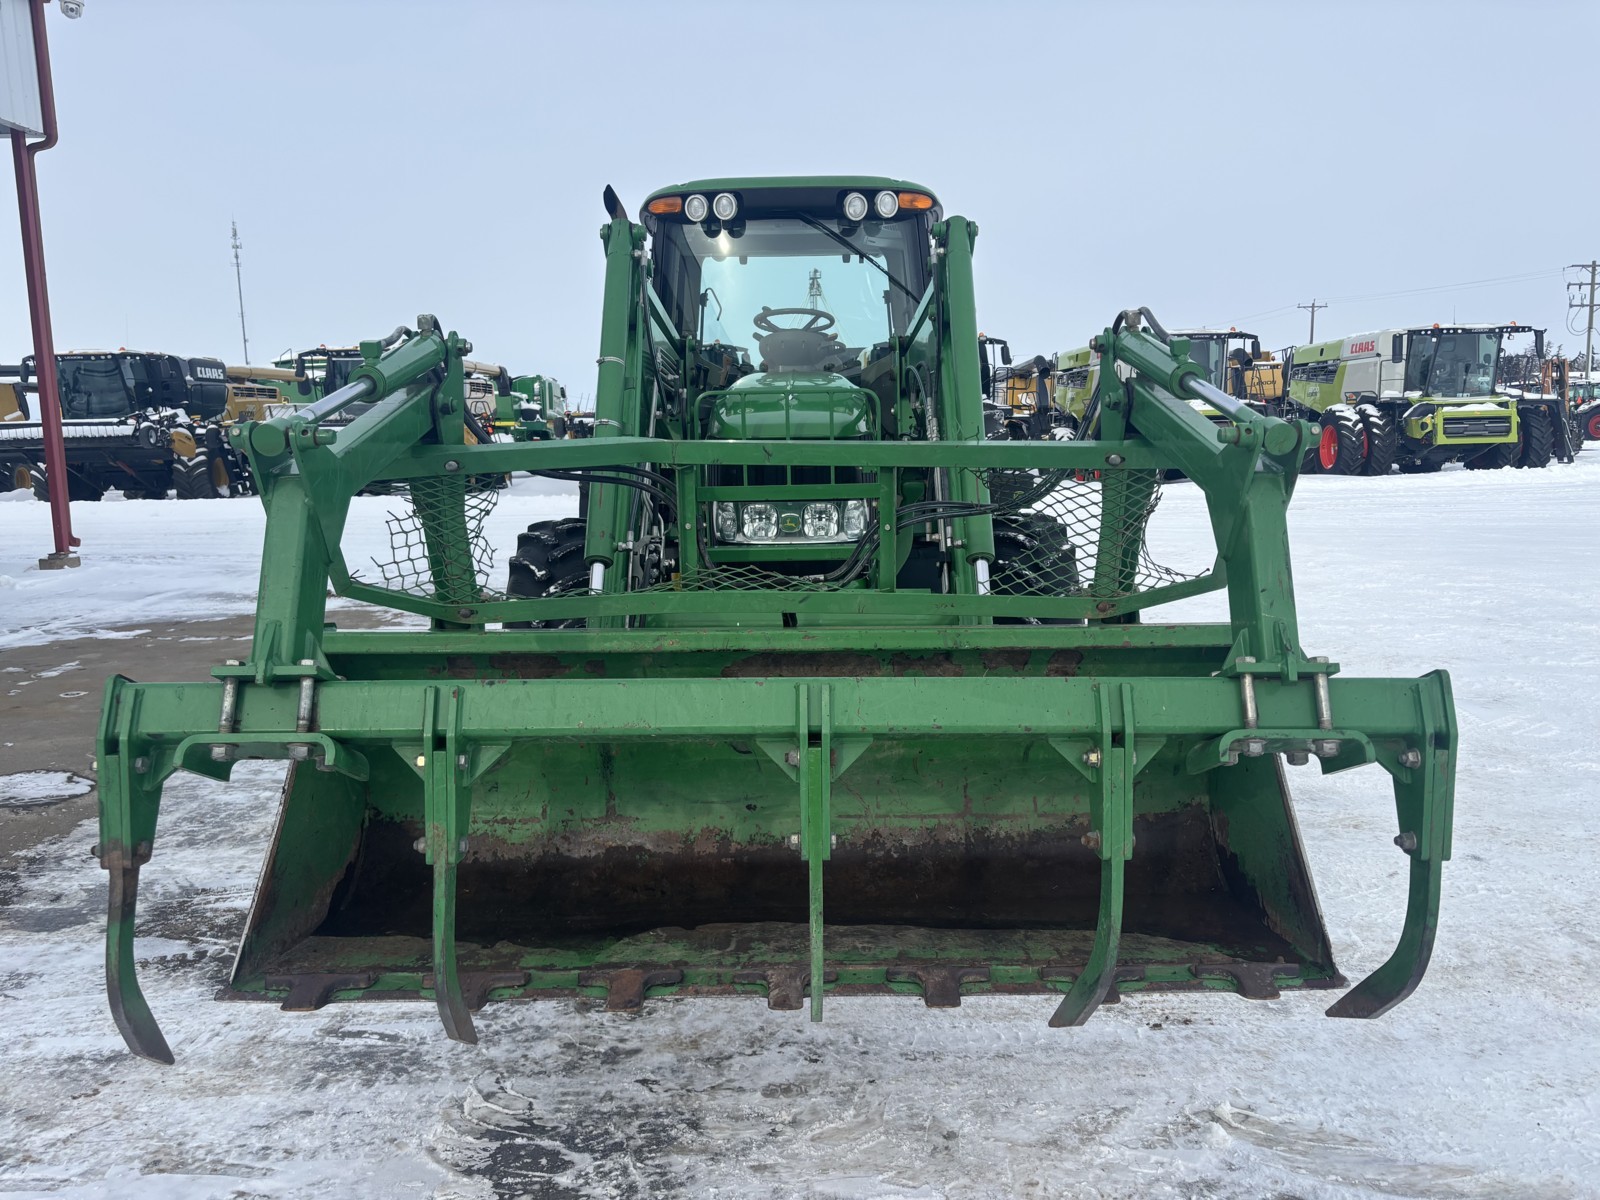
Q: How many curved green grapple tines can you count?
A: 5